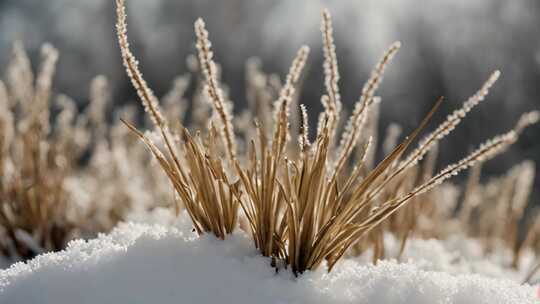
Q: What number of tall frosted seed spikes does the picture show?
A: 7